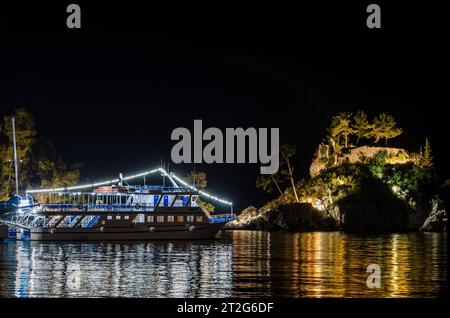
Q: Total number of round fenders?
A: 4